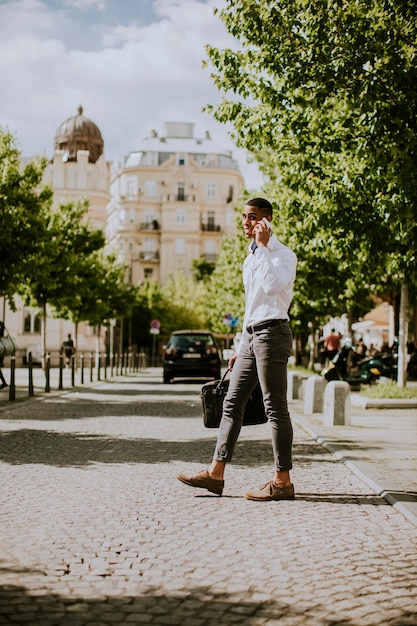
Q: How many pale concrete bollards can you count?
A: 3